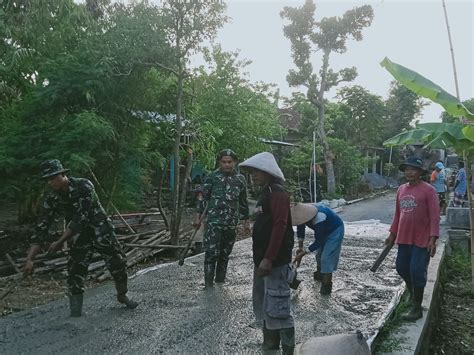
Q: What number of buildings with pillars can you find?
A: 1